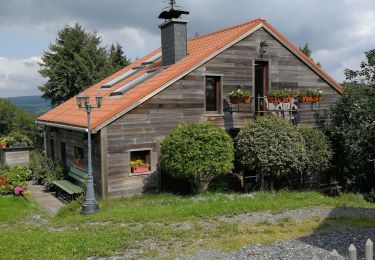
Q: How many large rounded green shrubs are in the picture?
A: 3